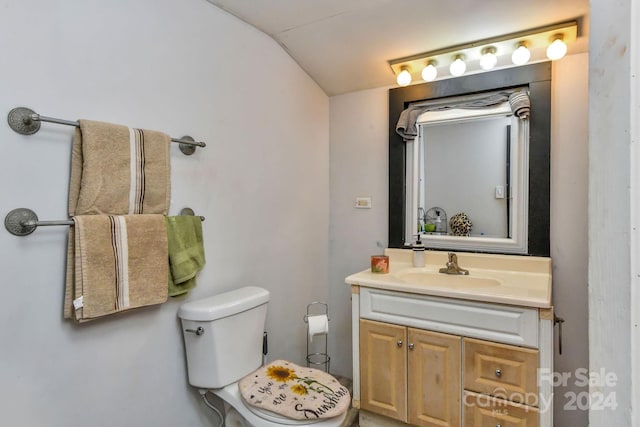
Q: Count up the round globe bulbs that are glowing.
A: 6